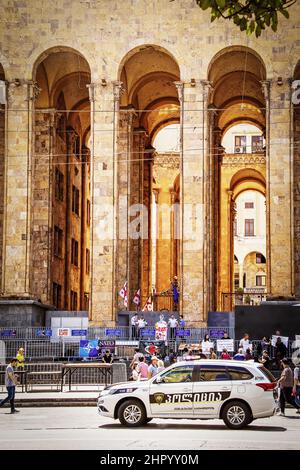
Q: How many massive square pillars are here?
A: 4